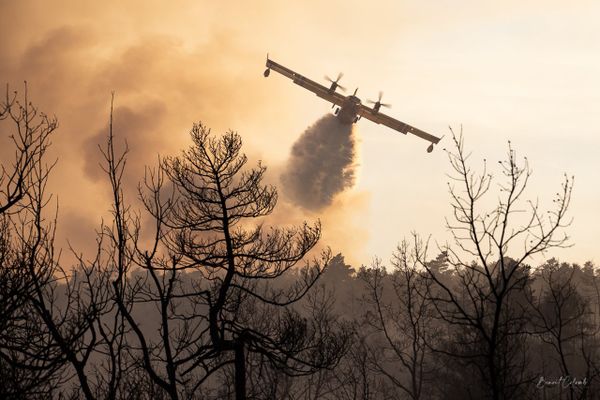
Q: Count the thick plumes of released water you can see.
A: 1